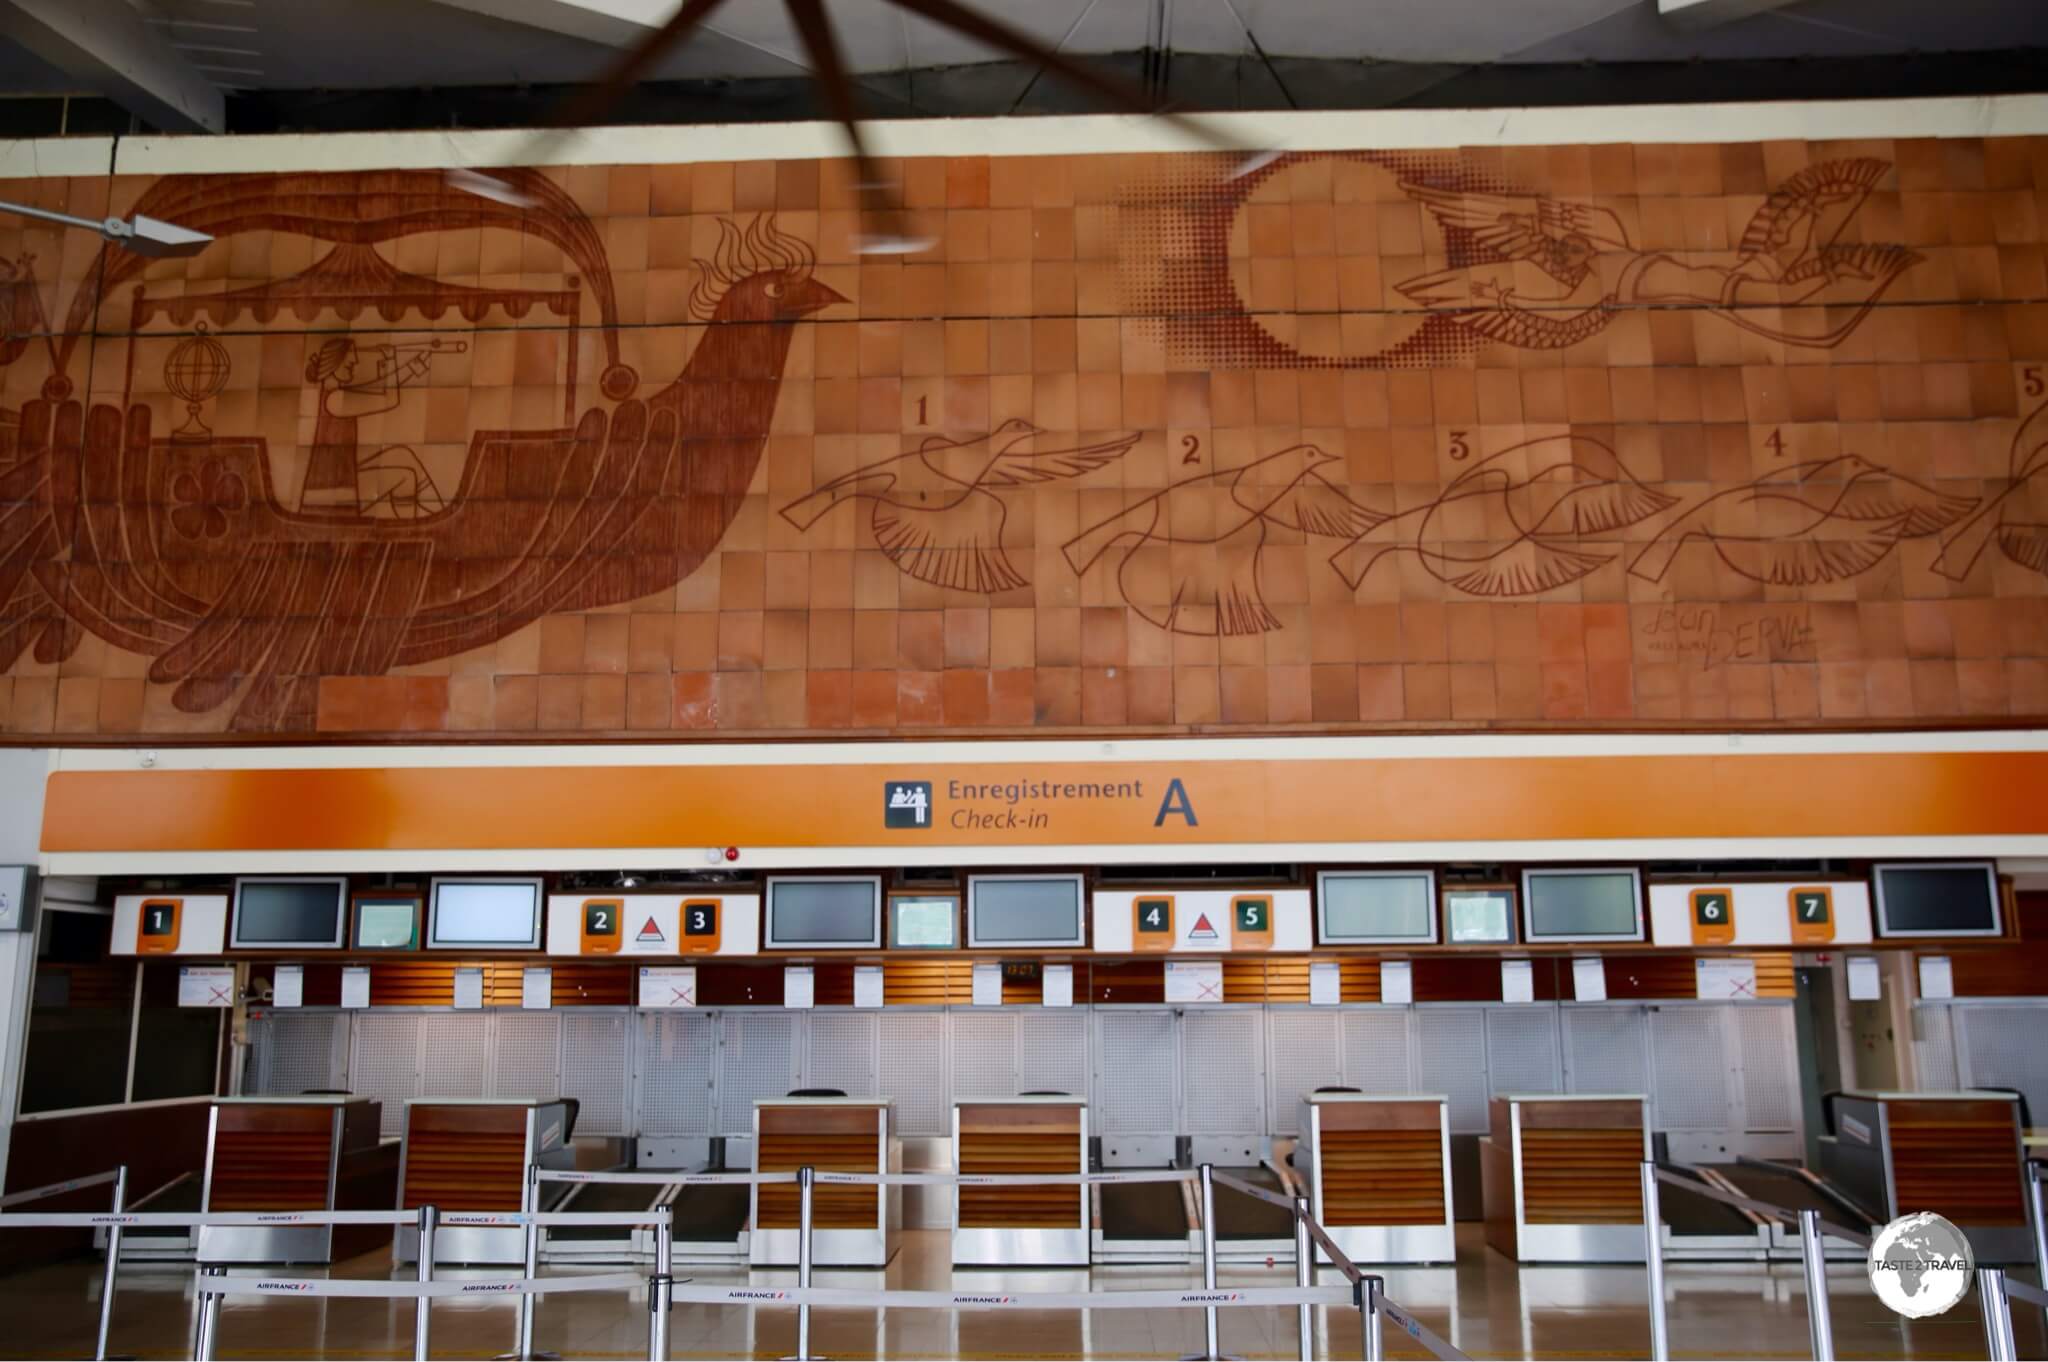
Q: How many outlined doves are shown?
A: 5